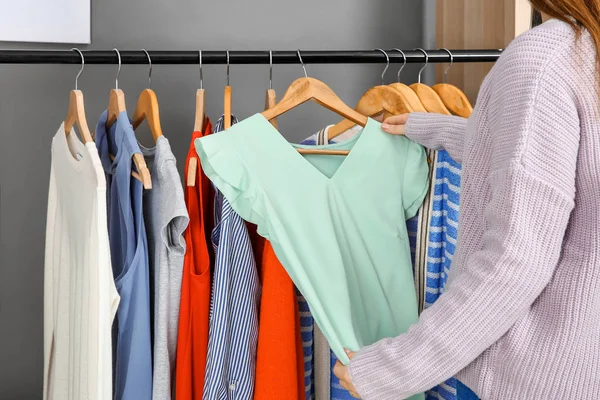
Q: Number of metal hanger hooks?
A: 11